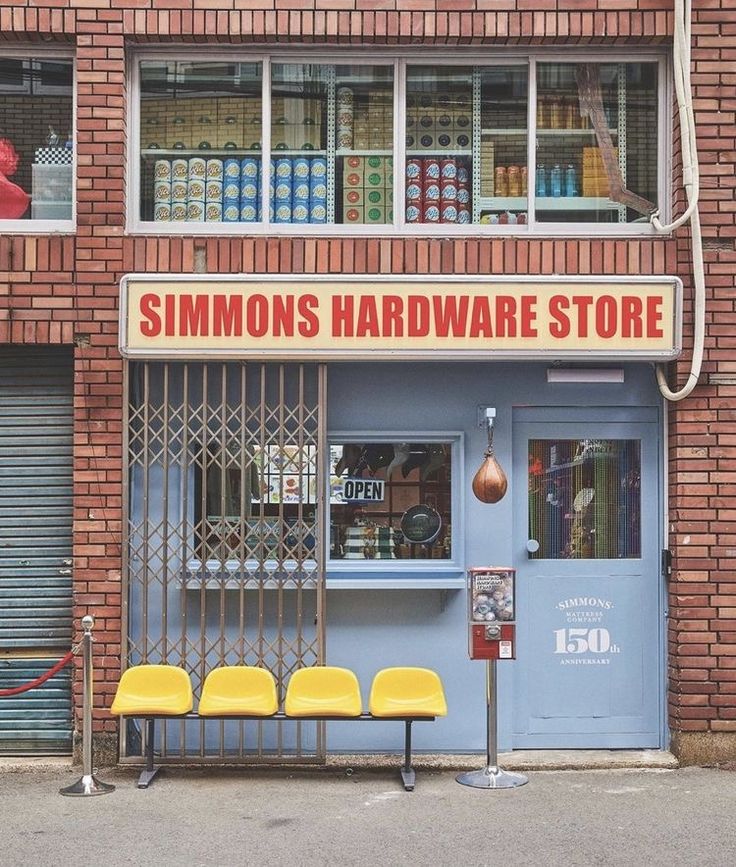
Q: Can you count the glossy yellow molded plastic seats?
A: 4